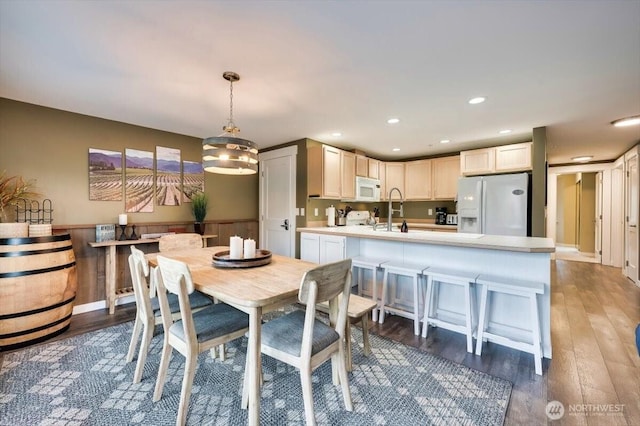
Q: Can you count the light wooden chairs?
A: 4